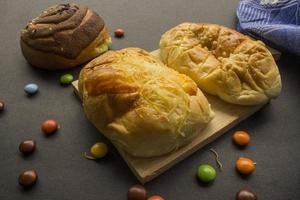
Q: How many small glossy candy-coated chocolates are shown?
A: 14